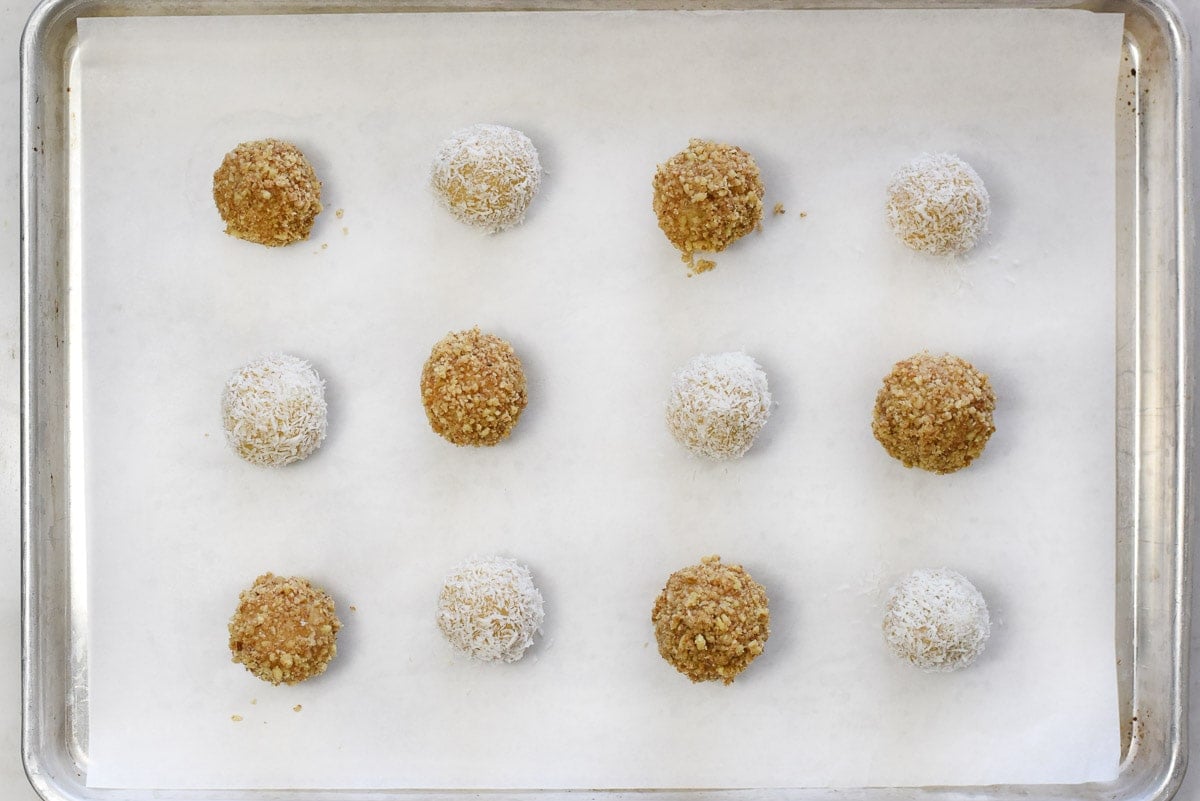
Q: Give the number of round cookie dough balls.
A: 12